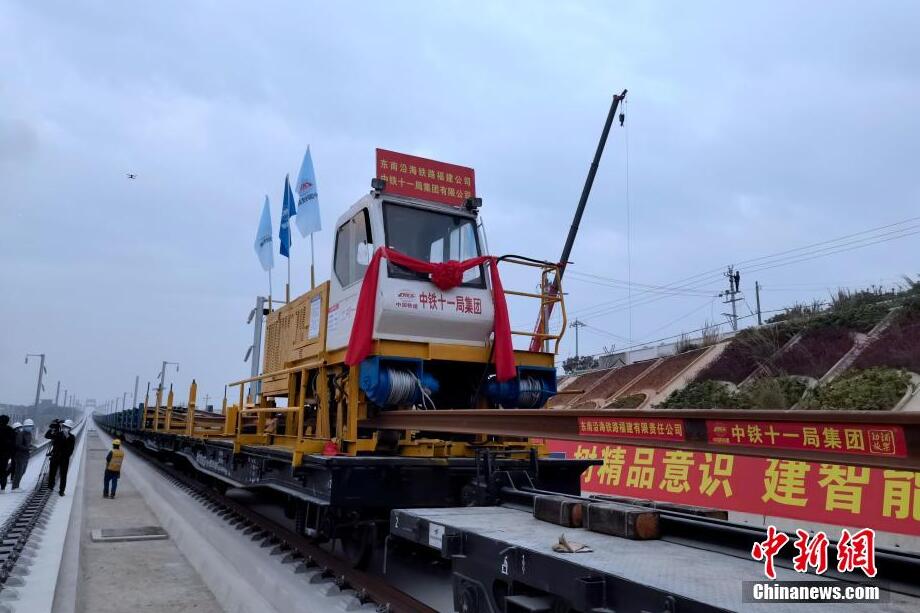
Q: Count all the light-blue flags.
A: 2